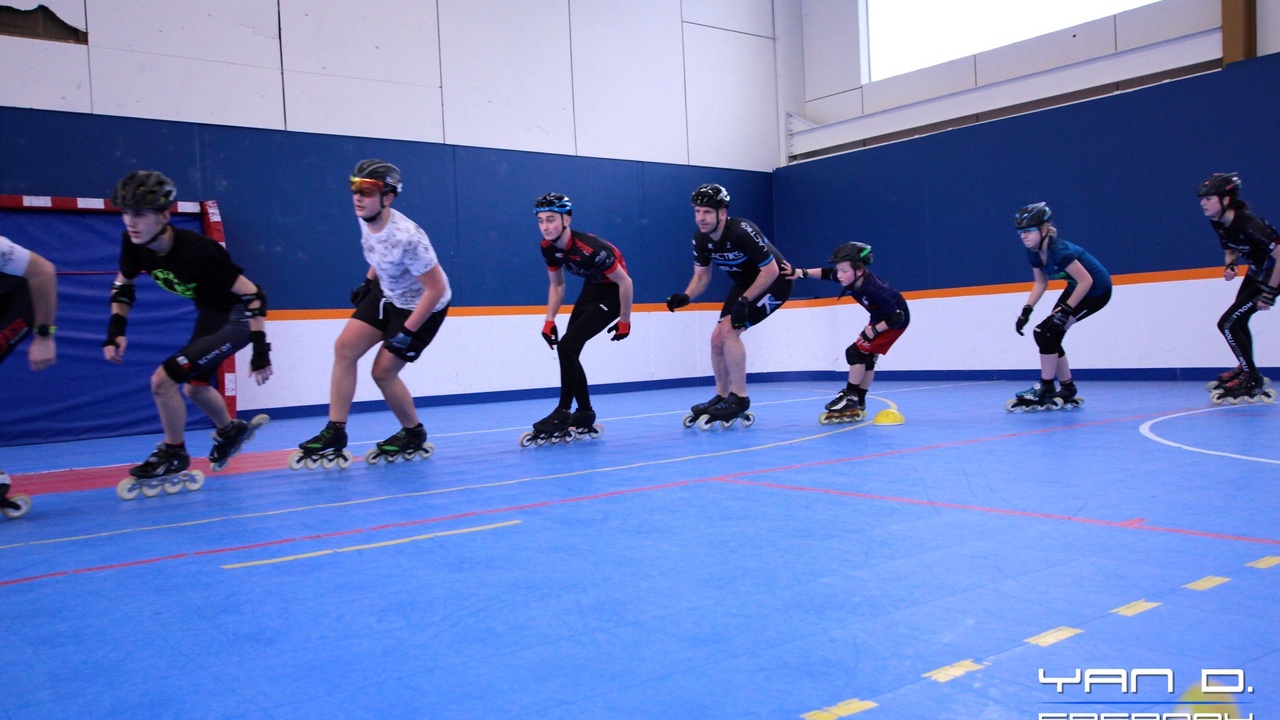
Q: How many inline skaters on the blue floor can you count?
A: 8